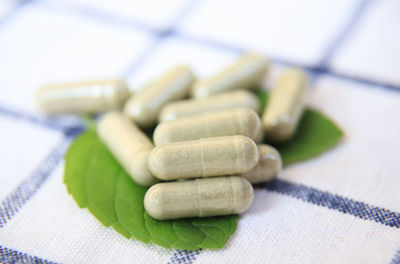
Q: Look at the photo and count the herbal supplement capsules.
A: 10